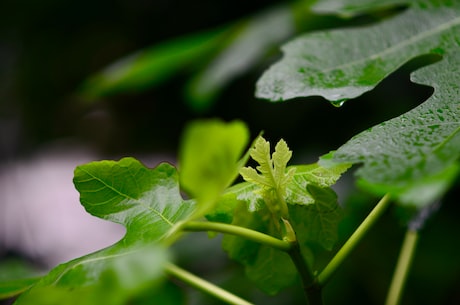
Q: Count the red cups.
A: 0